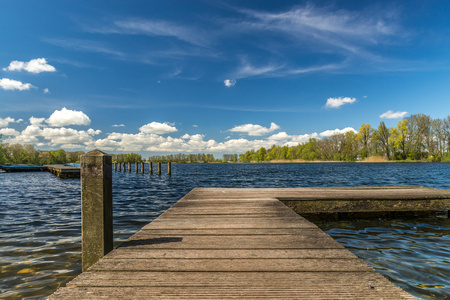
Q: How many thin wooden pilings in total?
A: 9